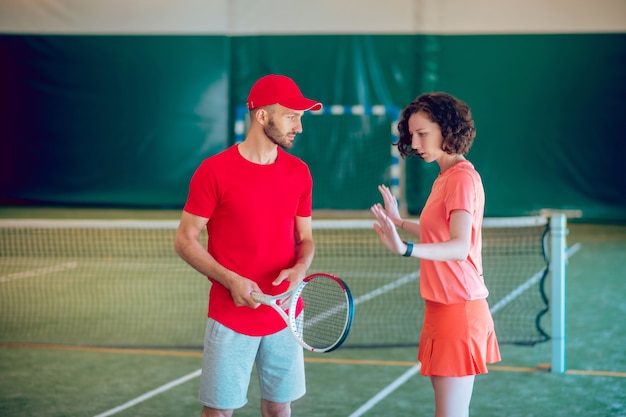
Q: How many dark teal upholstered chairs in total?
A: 0